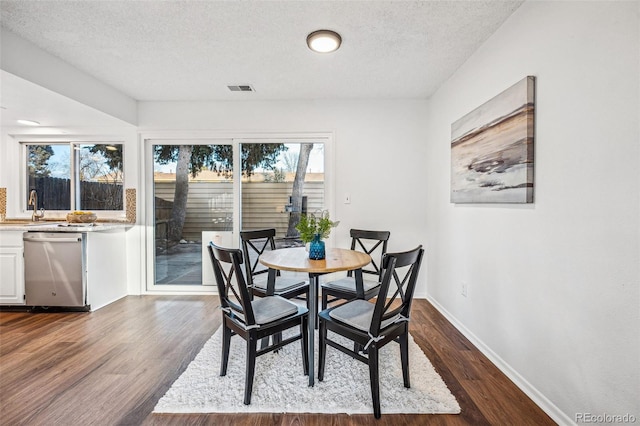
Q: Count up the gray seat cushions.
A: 4